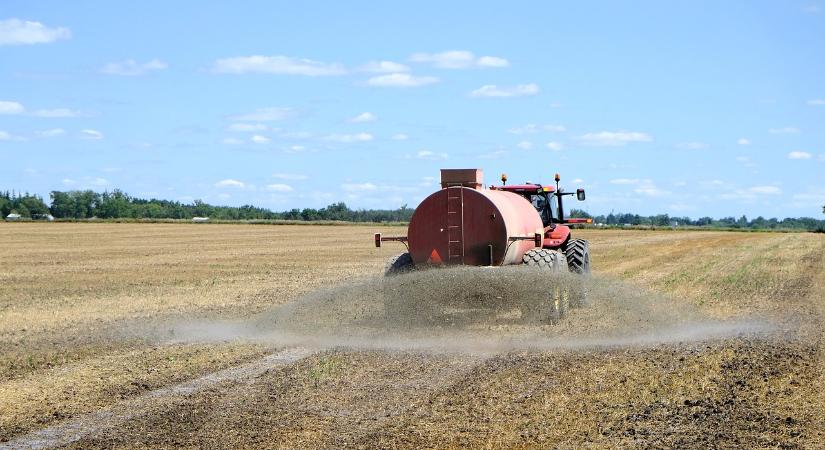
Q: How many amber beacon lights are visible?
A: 2